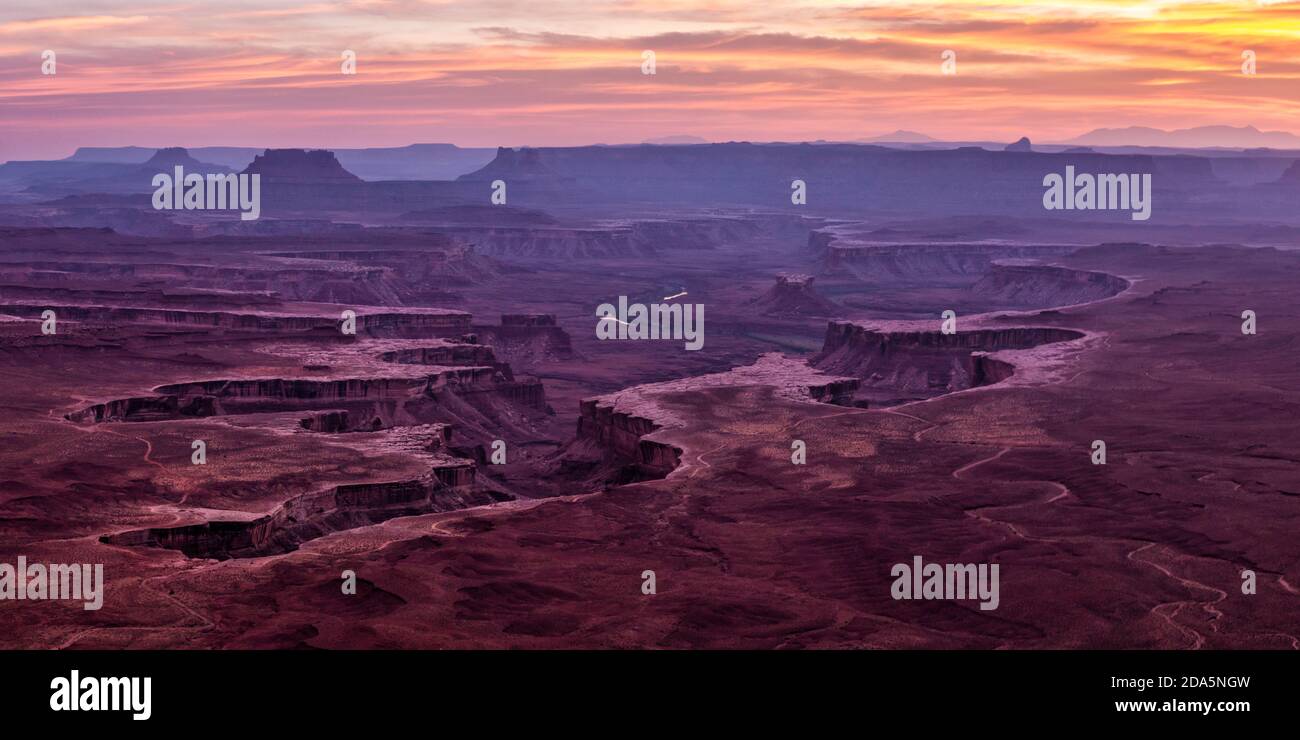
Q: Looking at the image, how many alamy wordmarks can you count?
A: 6